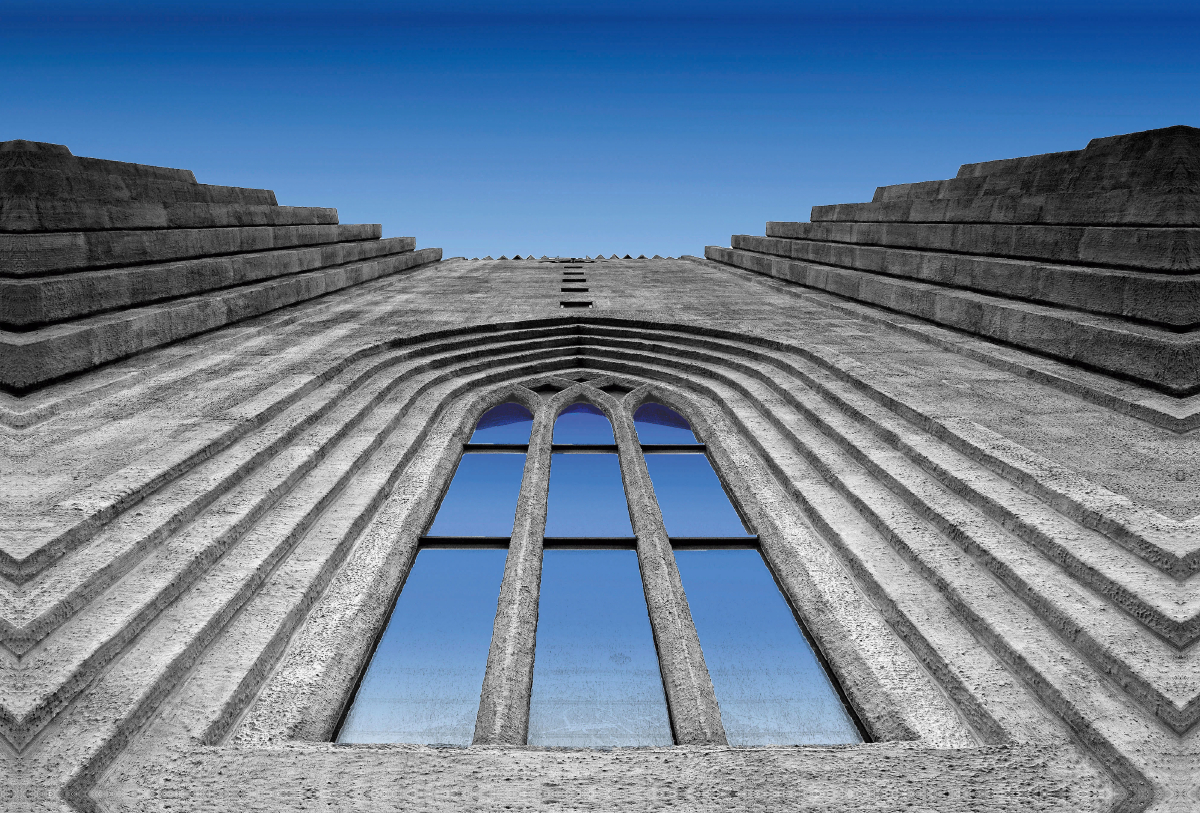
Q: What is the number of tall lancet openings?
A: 3